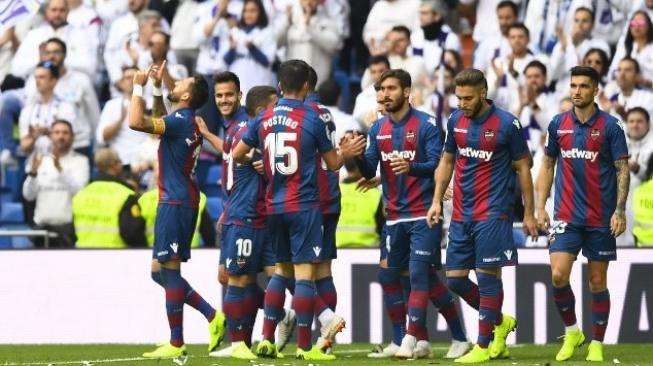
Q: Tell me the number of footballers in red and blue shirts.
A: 8